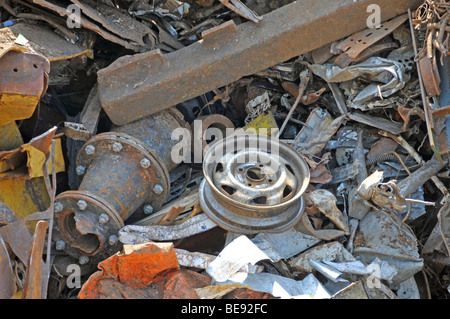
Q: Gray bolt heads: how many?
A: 12